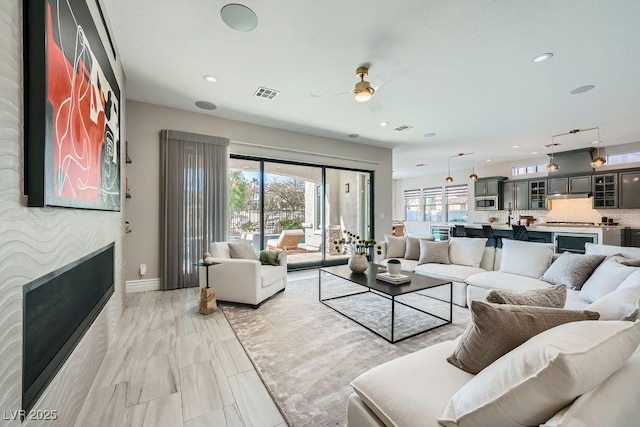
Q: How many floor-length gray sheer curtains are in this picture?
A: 1